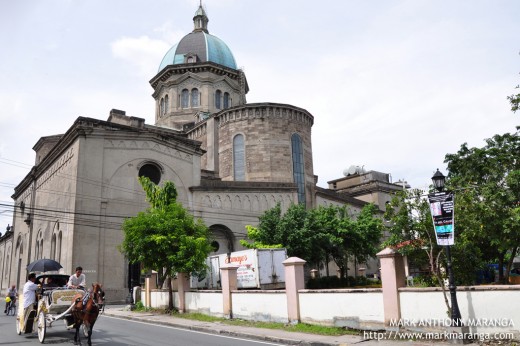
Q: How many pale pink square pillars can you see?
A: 5